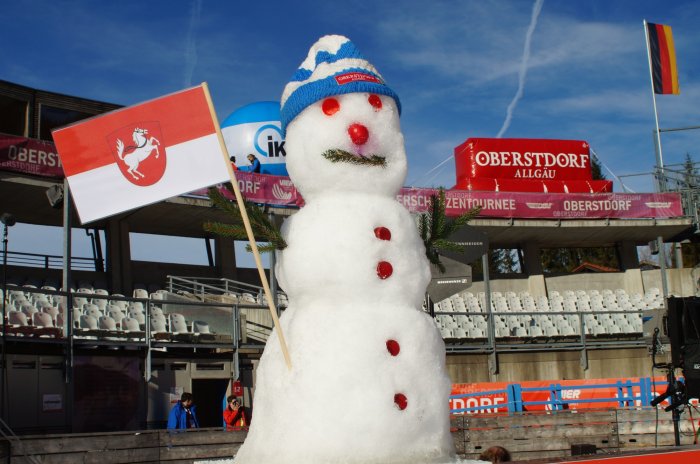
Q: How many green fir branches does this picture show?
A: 3